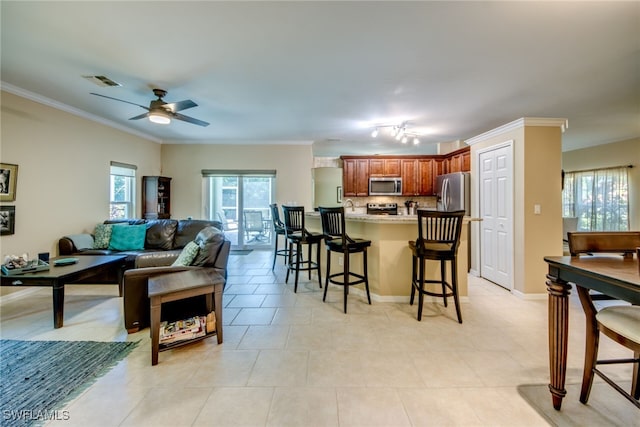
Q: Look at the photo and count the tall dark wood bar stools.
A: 4